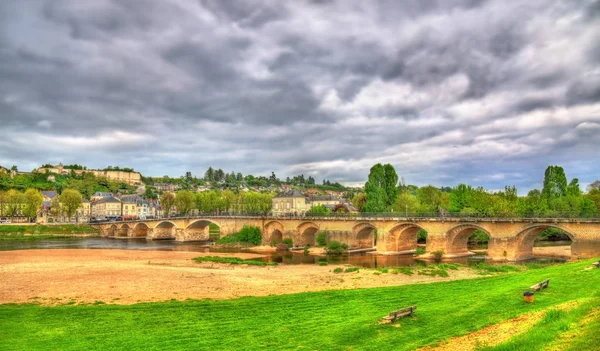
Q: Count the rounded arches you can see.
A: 11